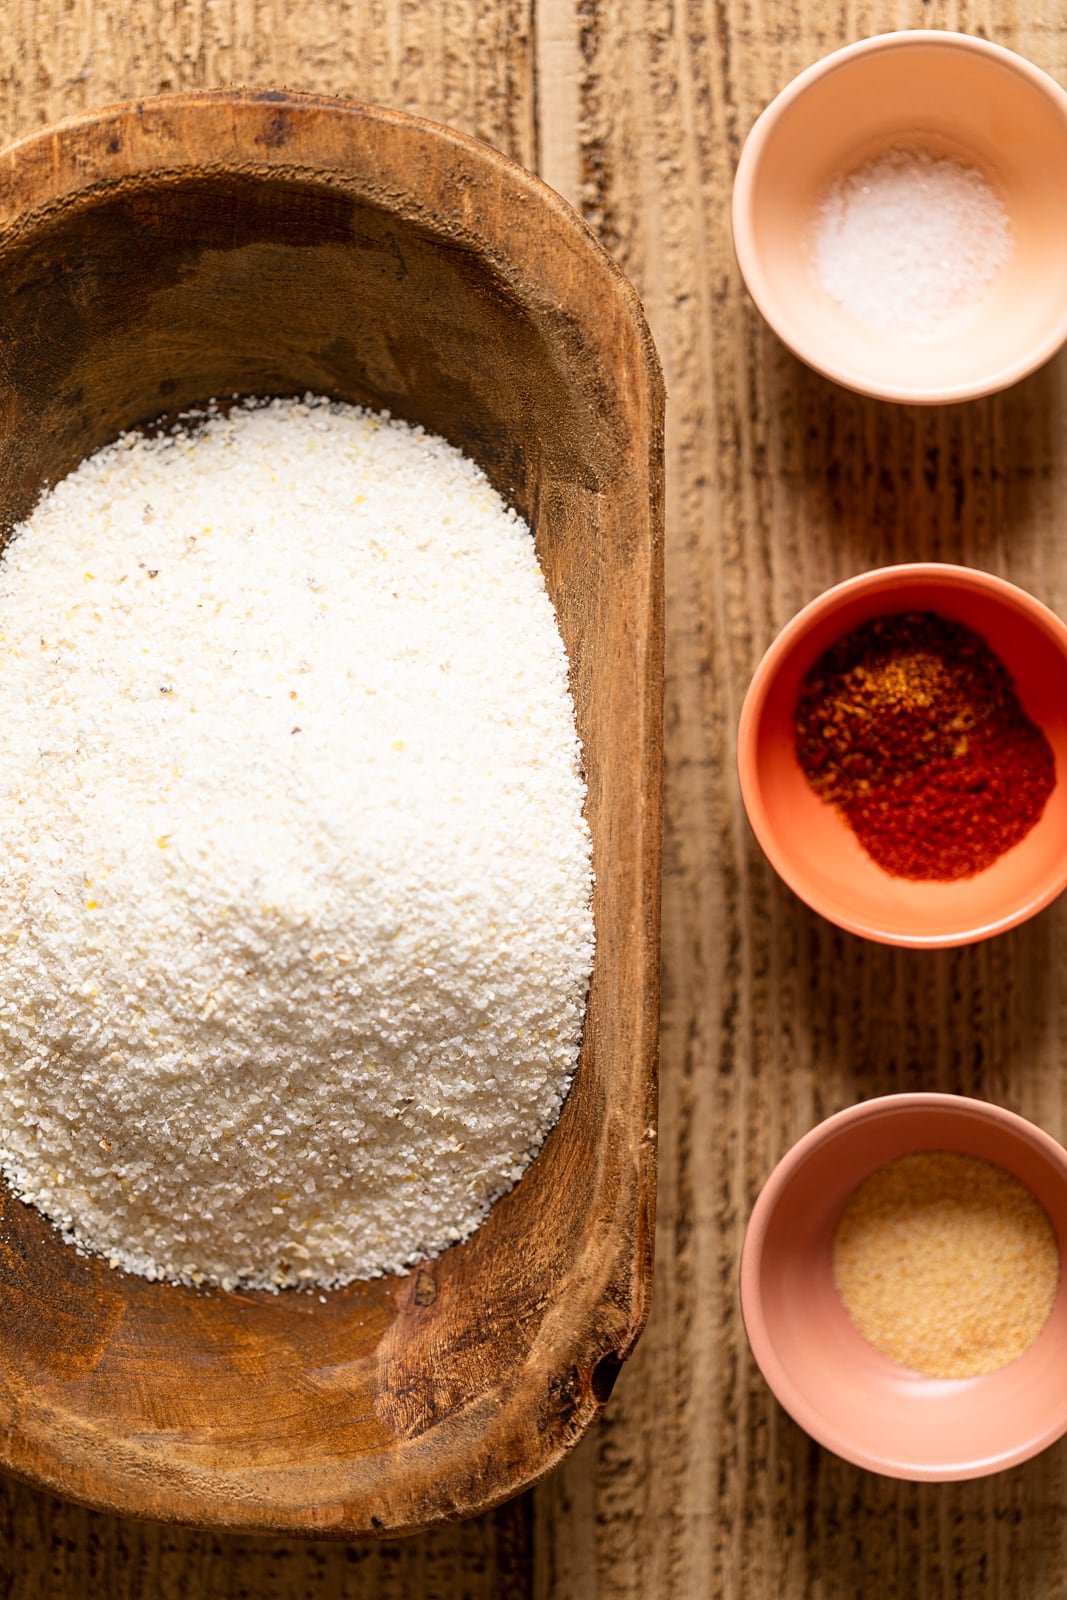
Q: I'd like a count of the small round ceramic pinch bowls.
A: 3